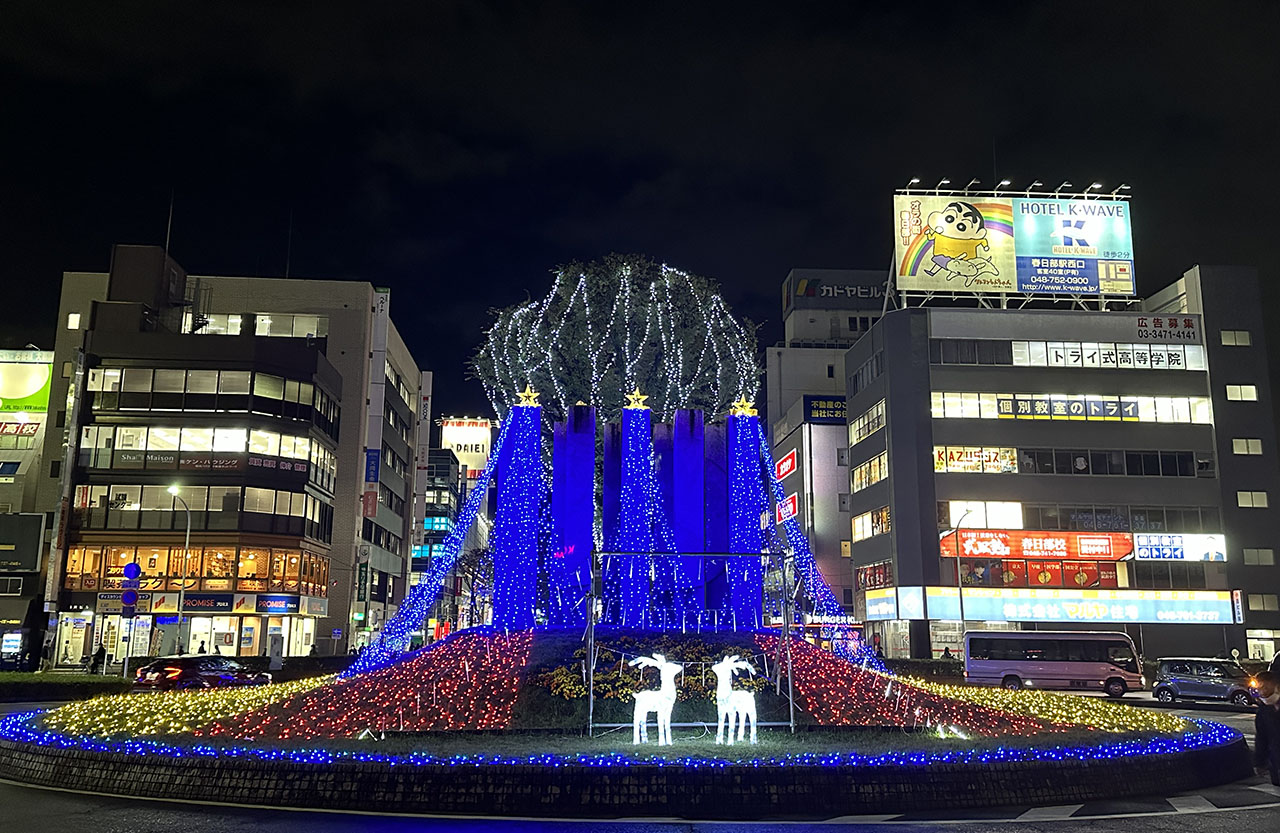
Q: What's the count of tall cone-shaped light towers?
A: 3